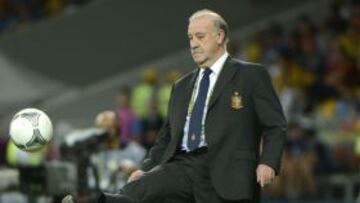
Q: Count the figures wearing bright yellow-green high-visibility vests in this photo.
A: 3